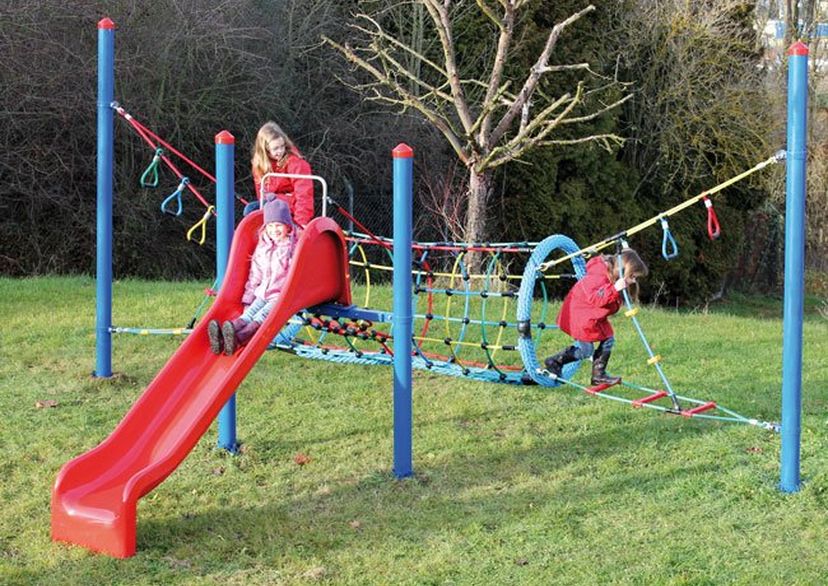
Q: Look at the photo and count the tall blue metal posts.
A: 4